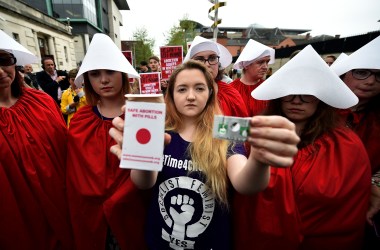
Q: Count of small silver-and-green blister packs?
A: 1